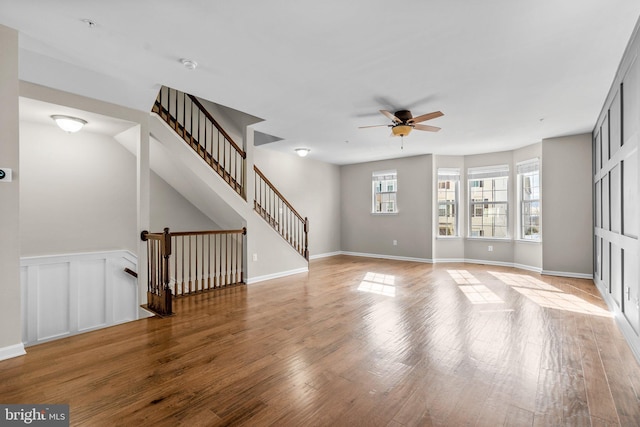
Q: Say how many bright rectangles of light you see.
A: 3